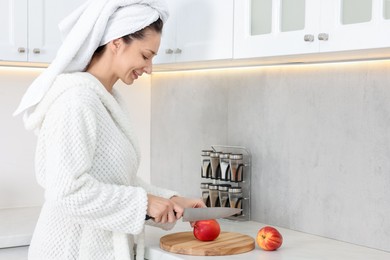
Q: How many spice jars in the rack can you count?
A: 8